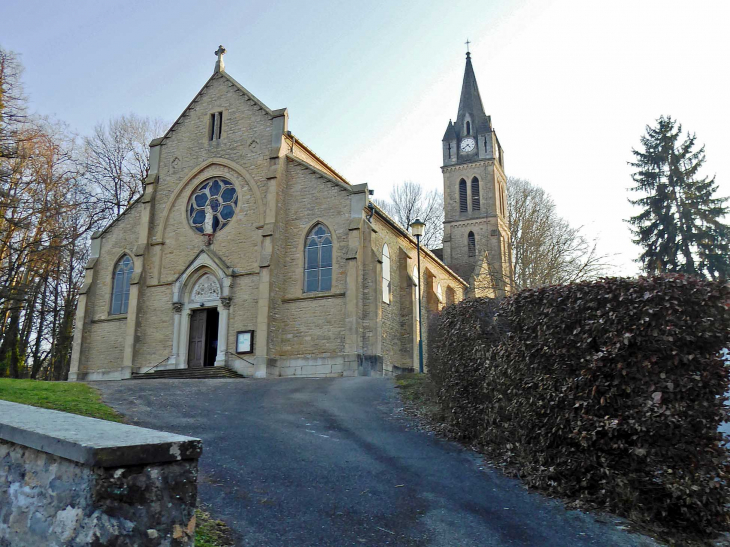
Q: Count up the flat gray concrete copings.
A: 1